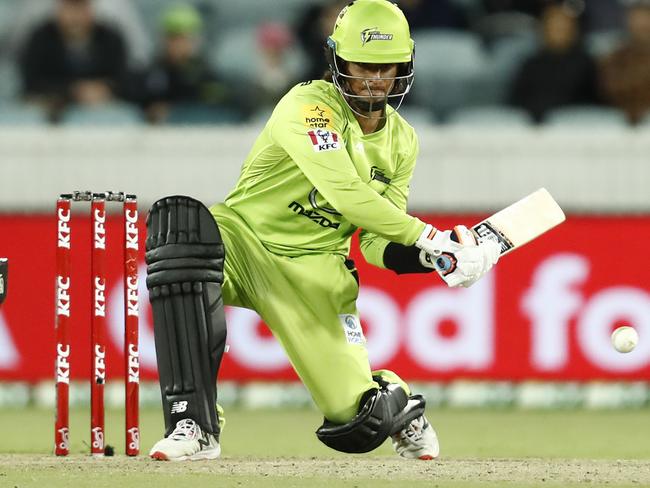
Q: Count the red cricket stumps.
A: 3